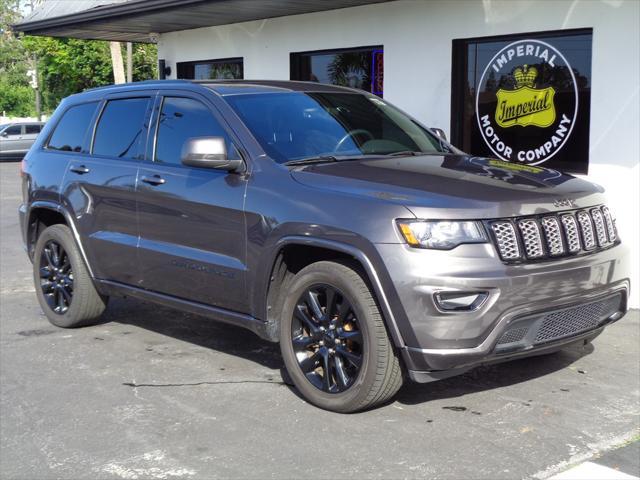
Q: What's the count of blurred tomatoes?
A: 0